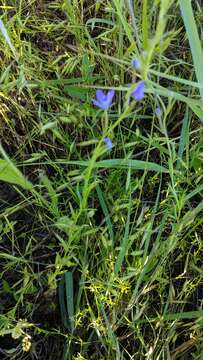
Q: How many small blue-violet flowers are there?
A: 5